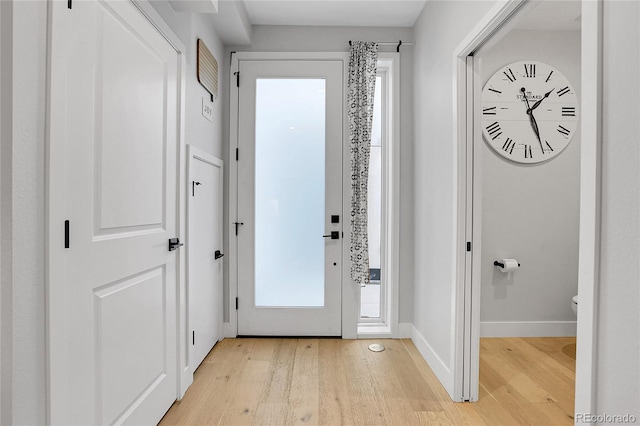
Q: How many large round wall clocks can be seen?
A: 1